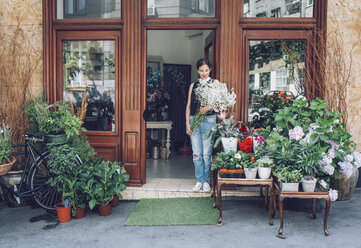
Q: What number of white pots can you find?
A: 6